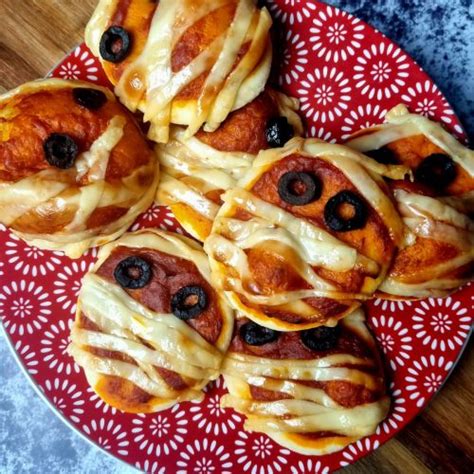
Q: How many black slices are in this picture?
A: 12